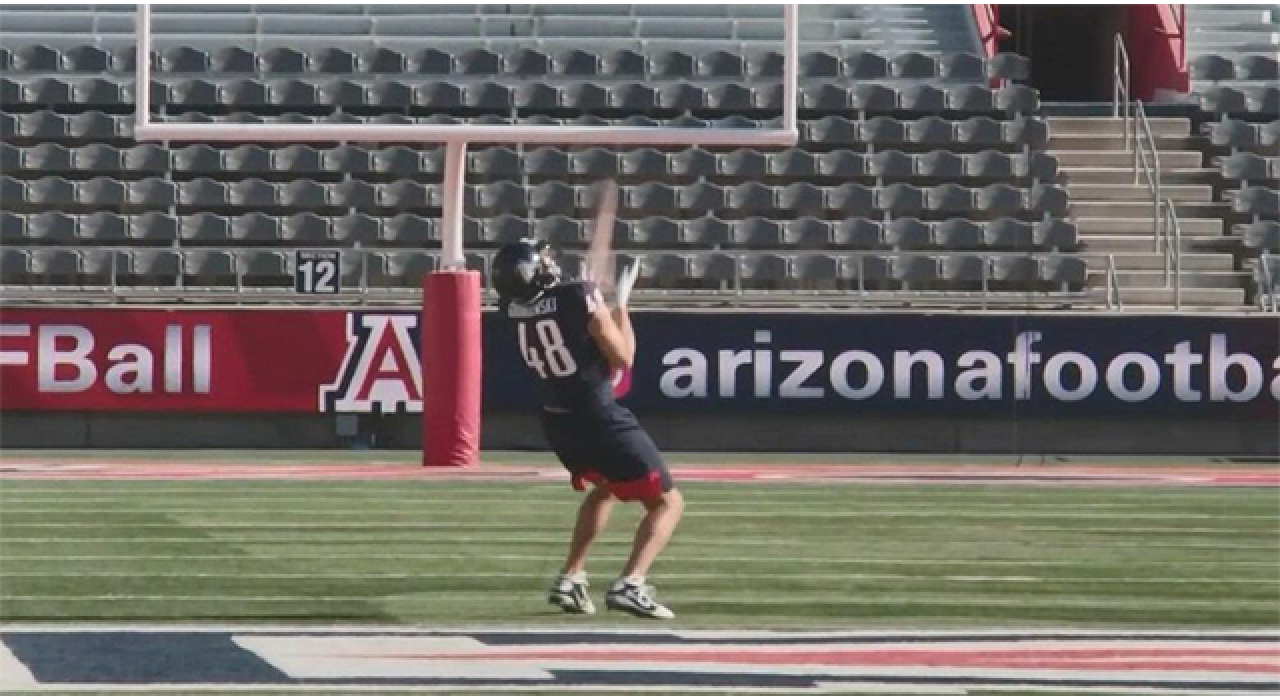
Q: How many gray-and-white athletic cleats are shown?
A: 2